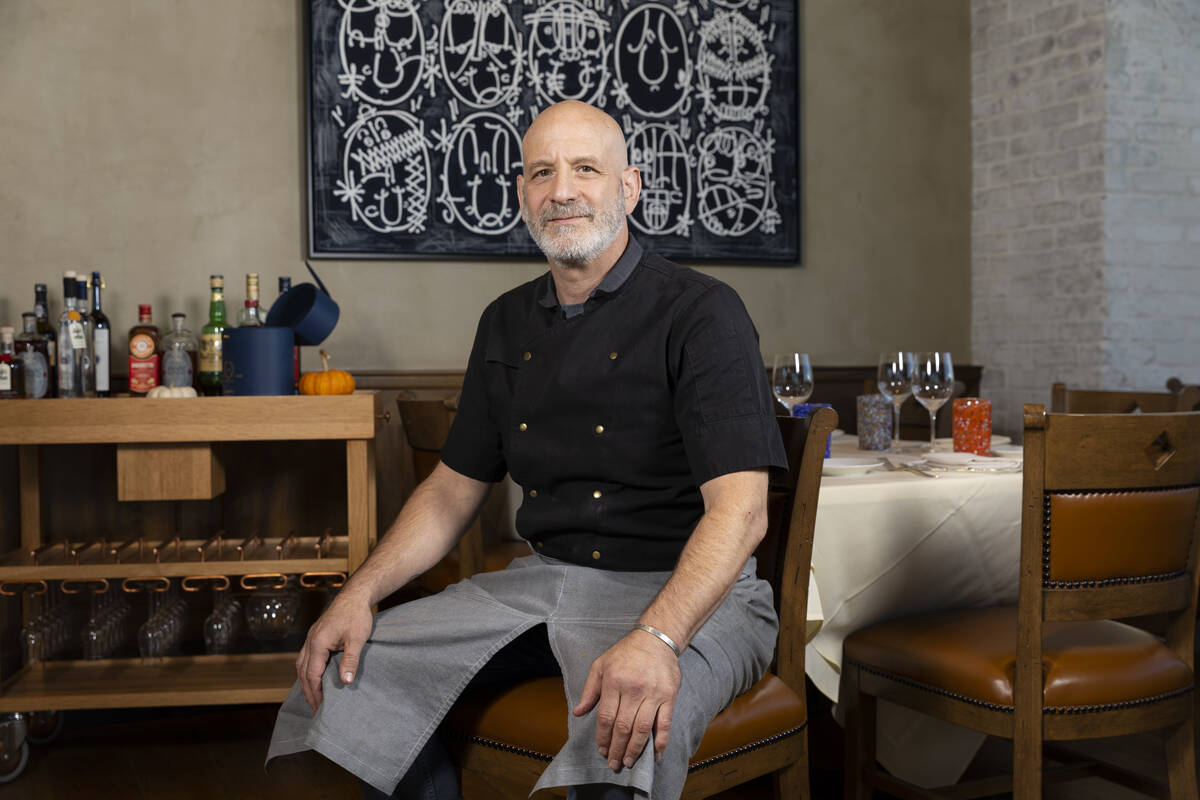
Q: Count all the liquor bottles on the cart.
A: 11